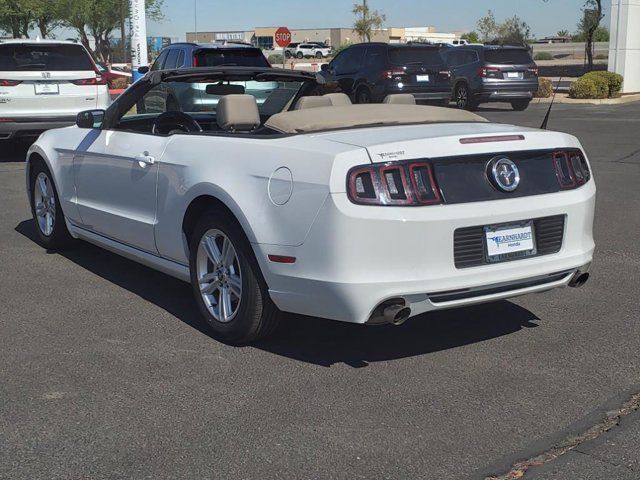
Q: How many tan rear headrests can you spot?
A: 2